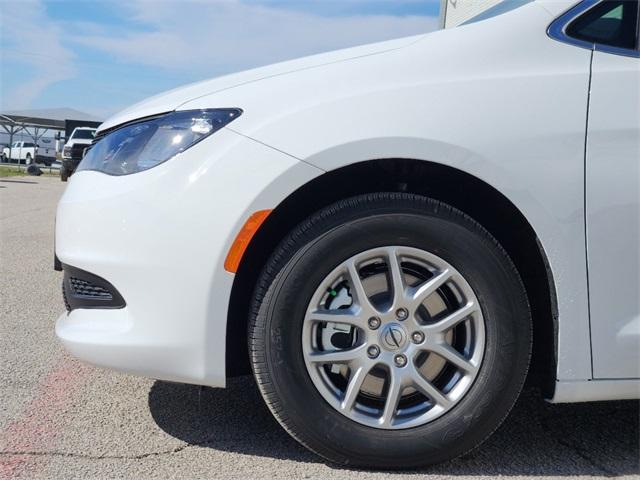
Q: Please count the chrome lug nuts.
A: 5